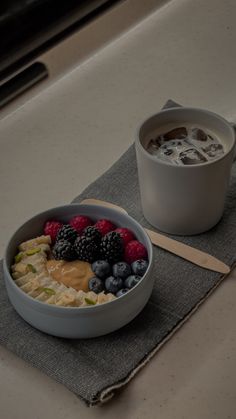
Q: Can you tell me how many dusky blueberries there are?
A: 7